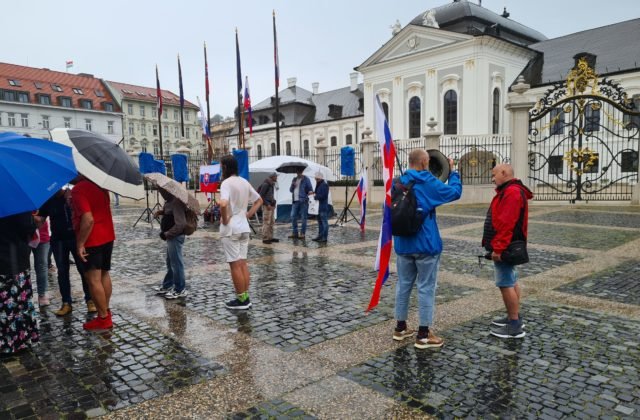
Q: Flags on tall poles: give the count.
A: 5